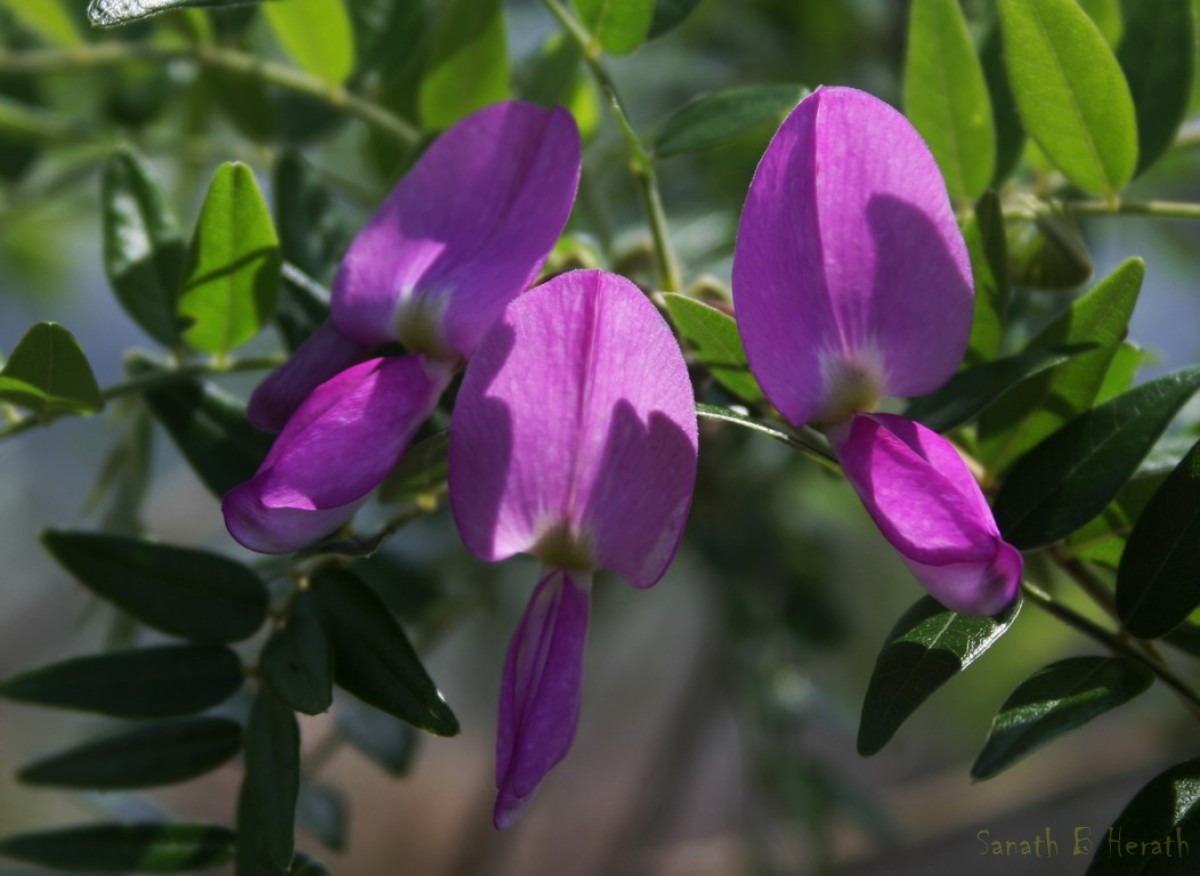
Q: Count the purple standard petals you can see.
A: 3